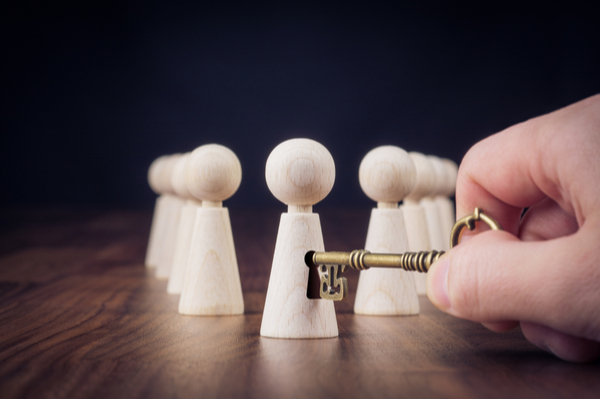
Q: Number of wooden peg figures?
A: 9